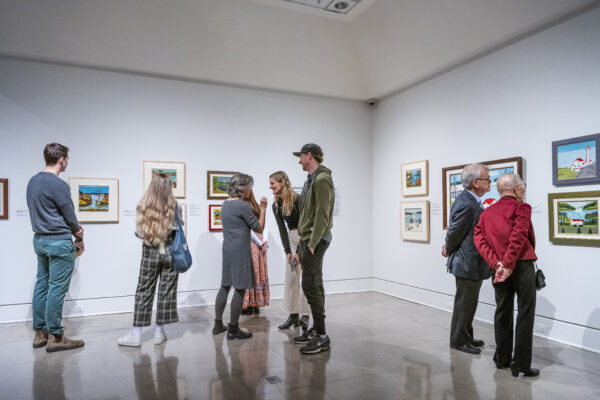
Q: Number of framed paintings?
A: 11